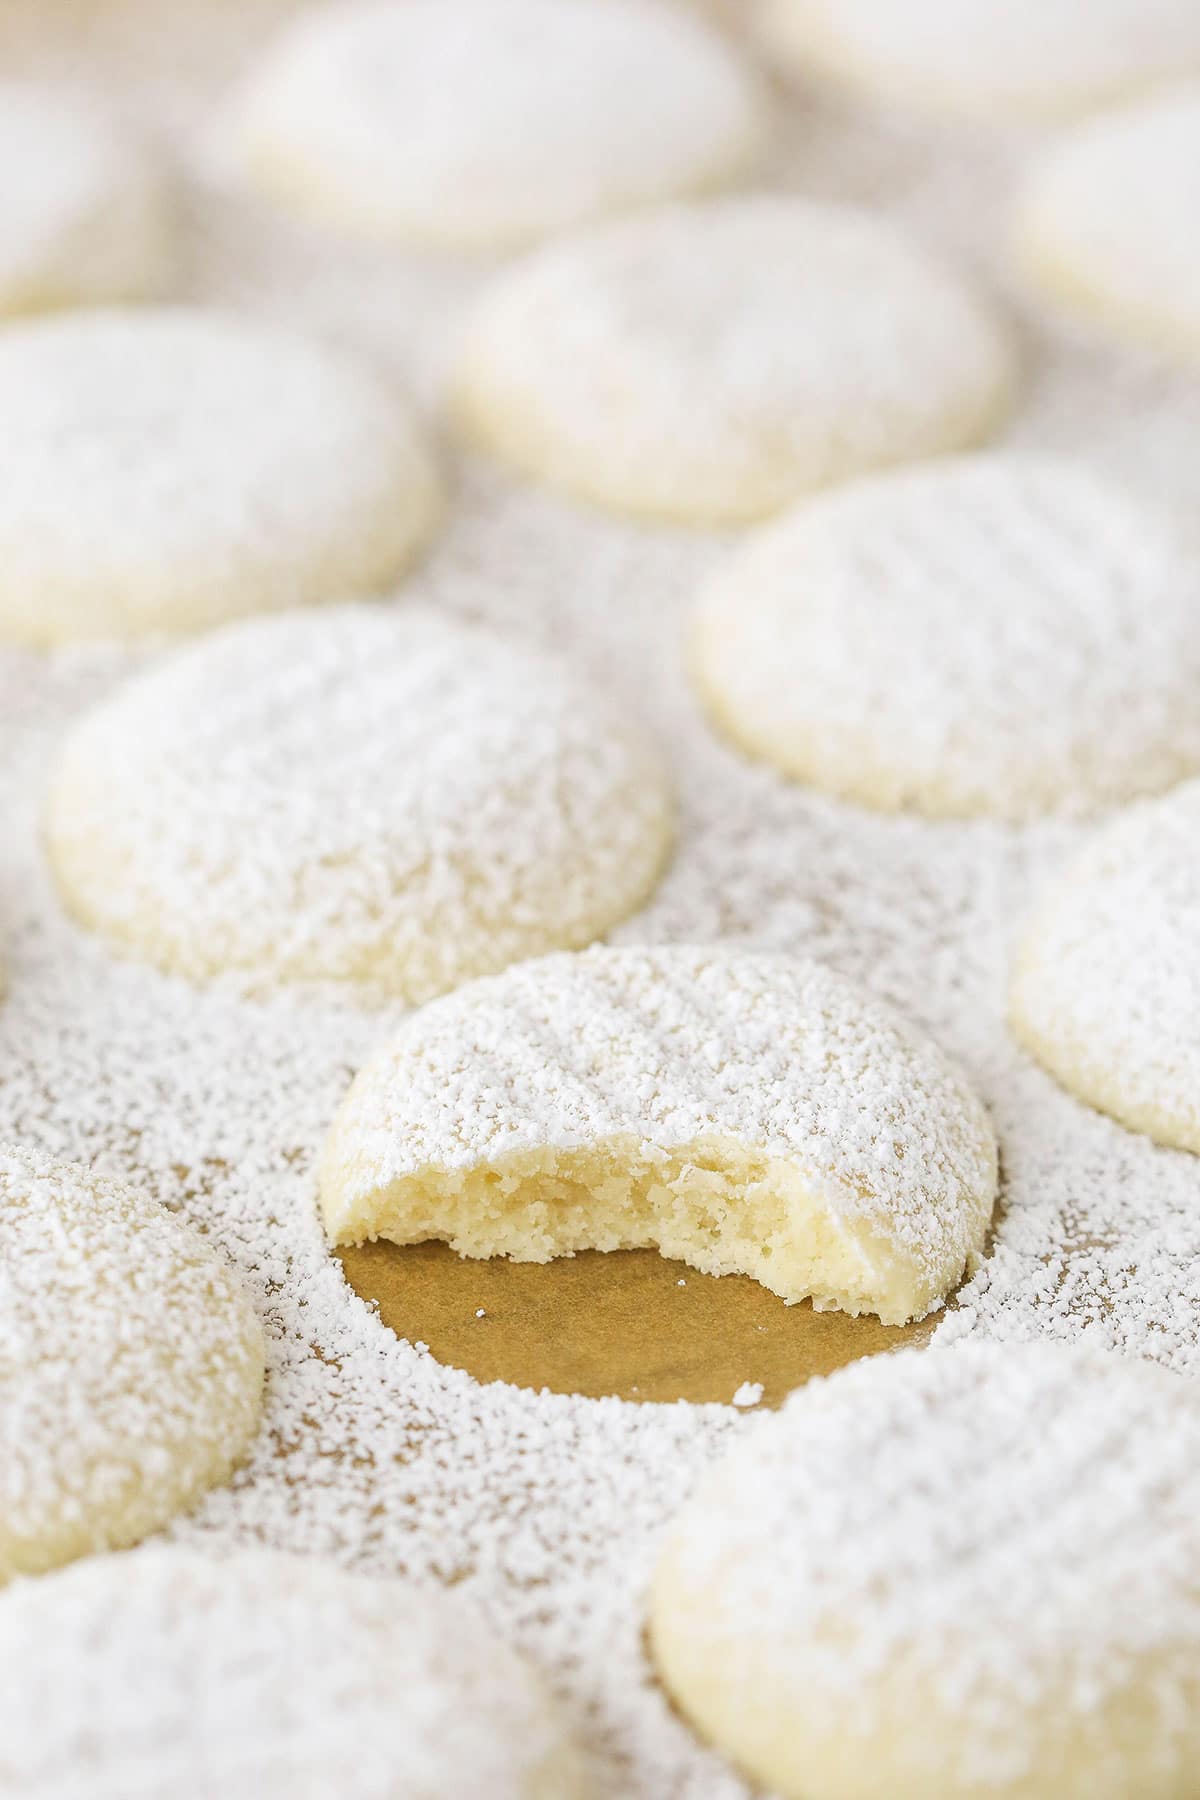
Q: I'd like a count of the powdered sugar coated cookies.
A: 13